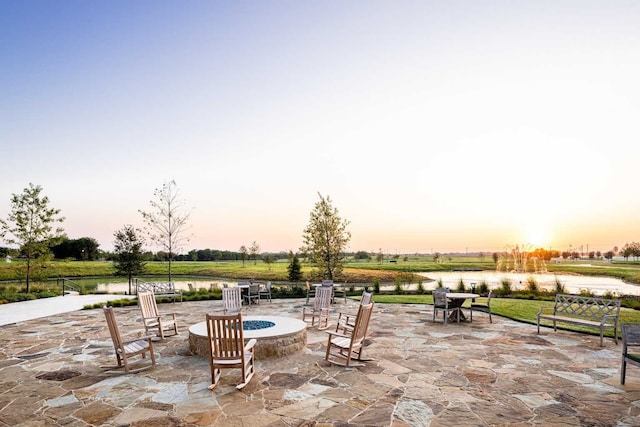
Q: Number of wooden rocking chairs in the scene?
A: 7